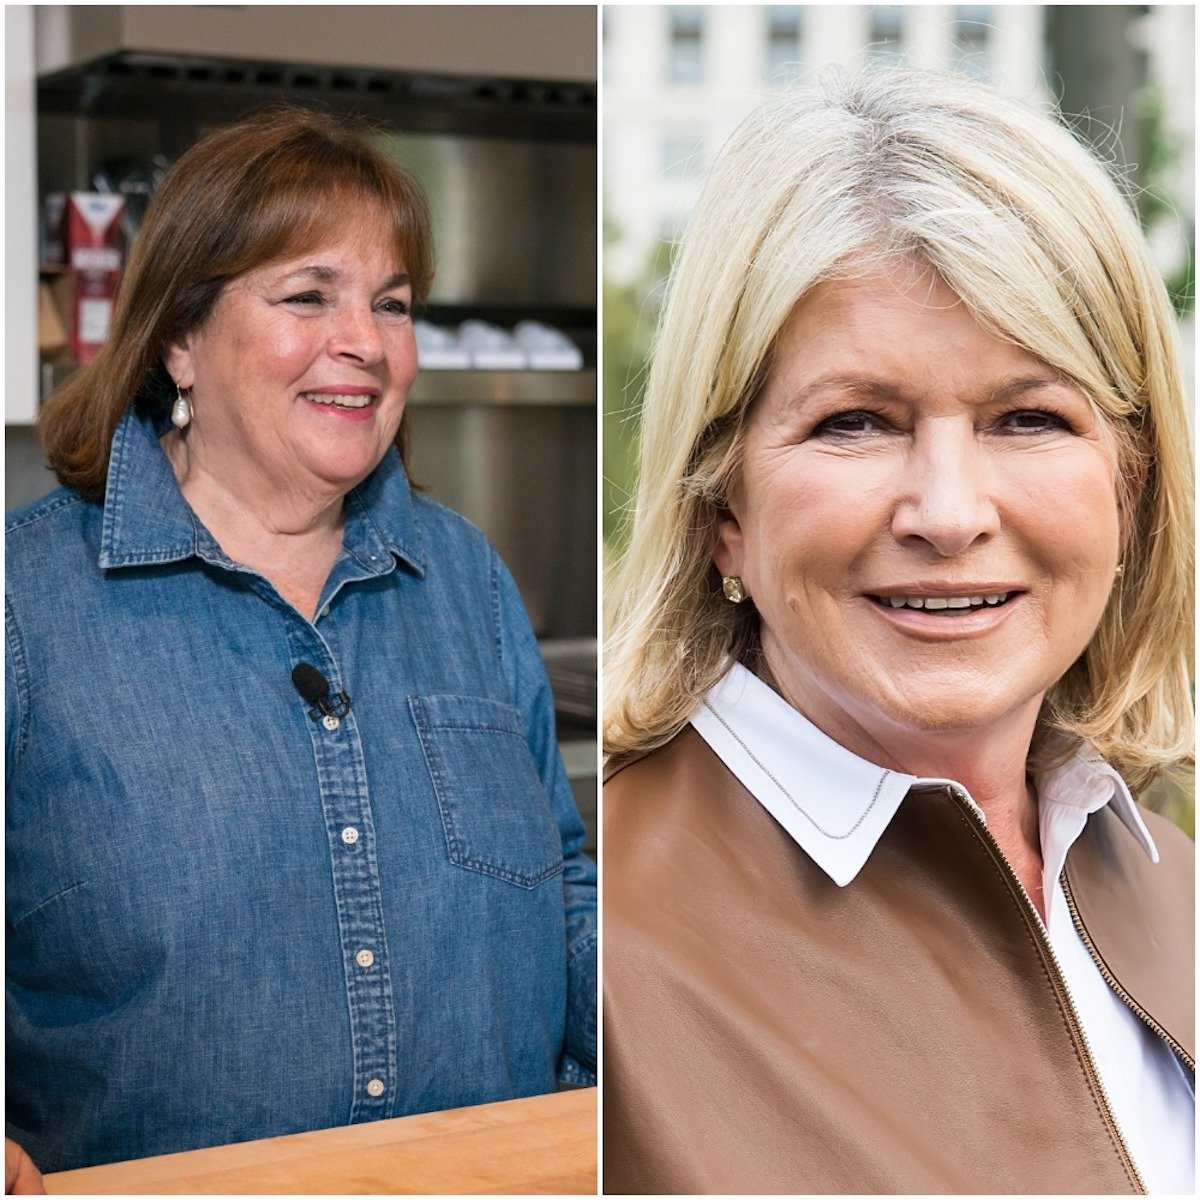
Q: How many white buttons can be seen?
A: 4